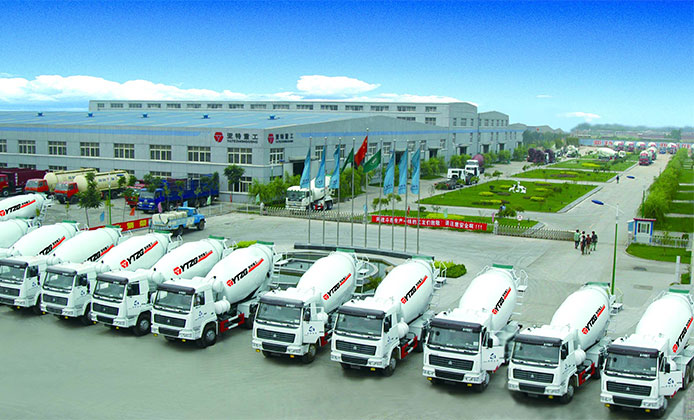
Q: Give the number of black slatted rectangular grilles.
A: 9